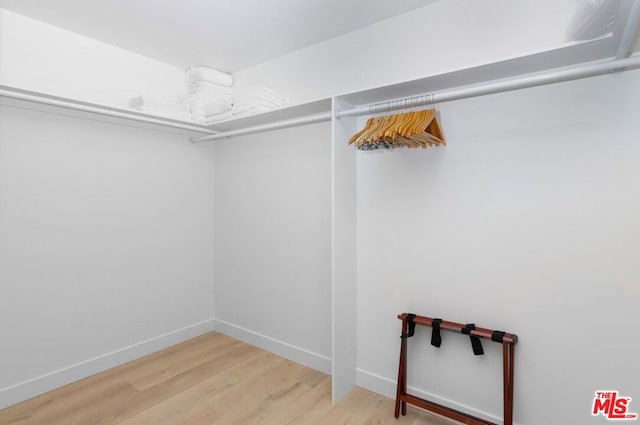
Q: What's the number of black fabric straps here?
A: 4